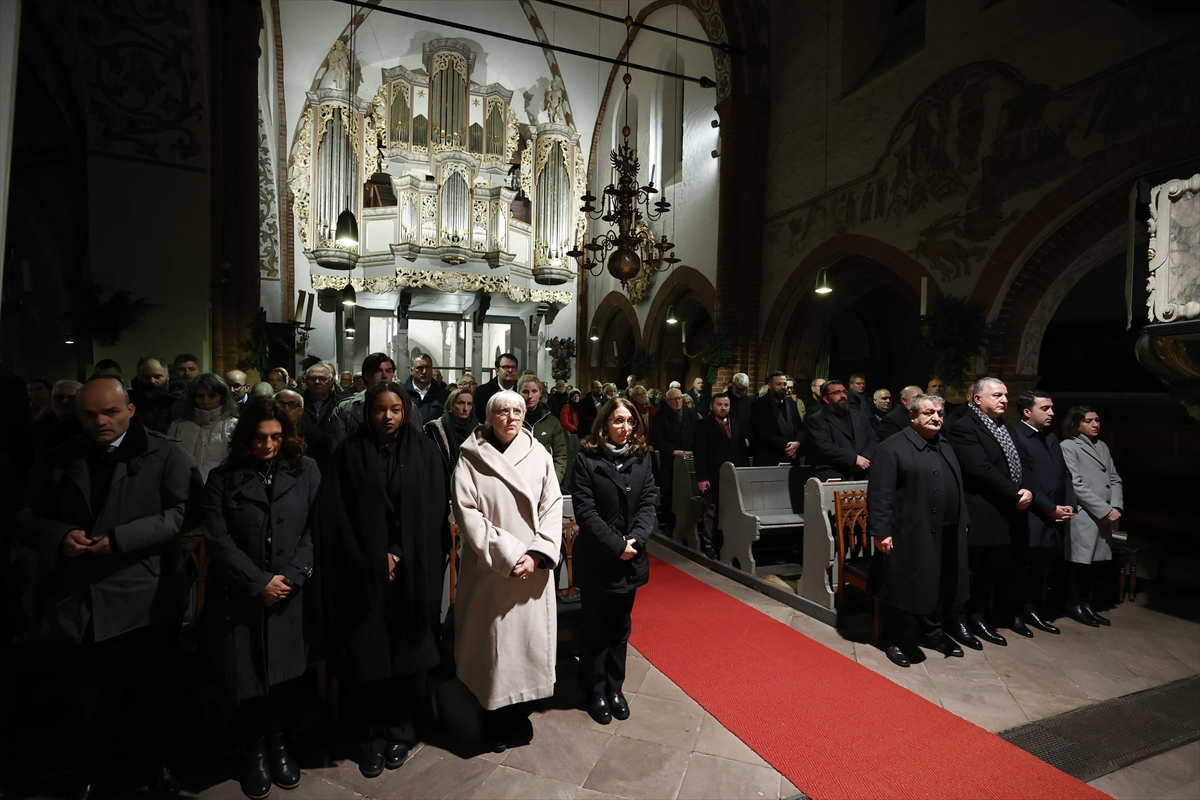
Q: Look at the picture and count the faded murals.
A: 1